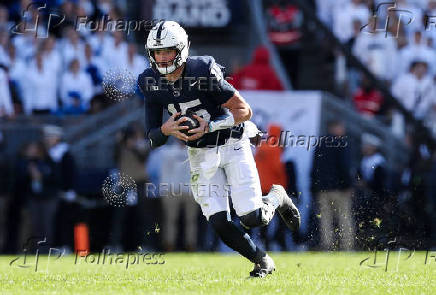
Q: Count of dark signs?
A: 1